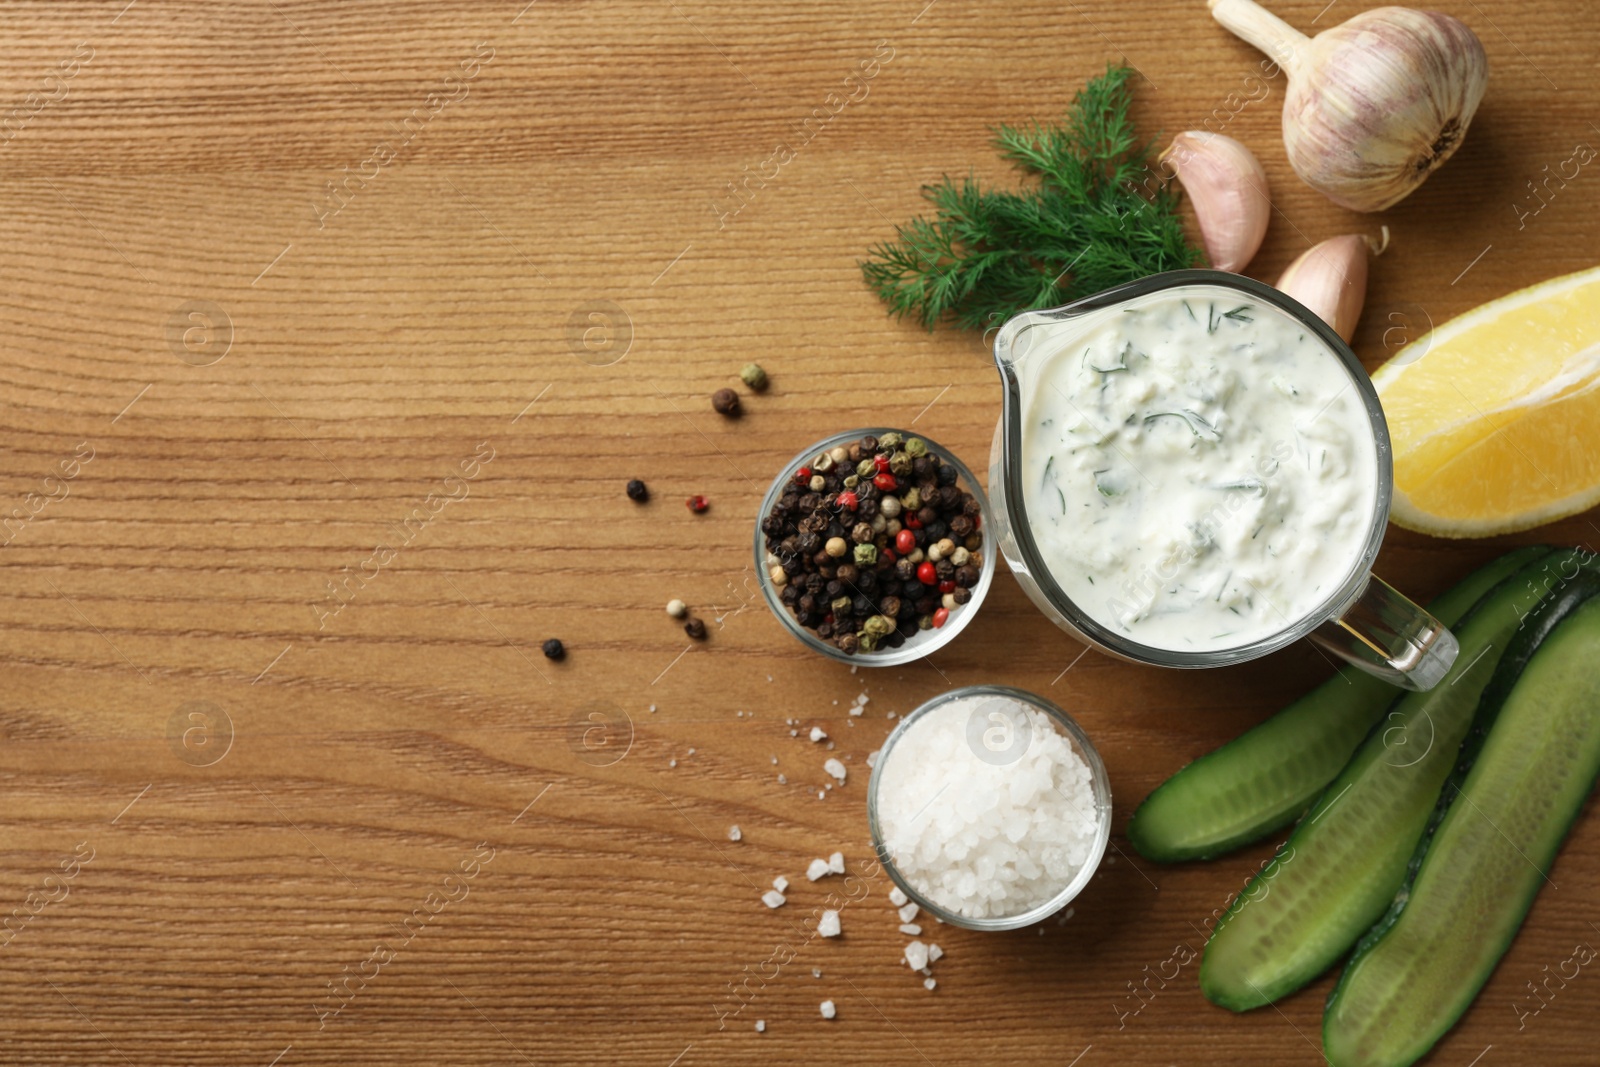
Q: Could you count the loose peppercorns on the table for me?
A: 7